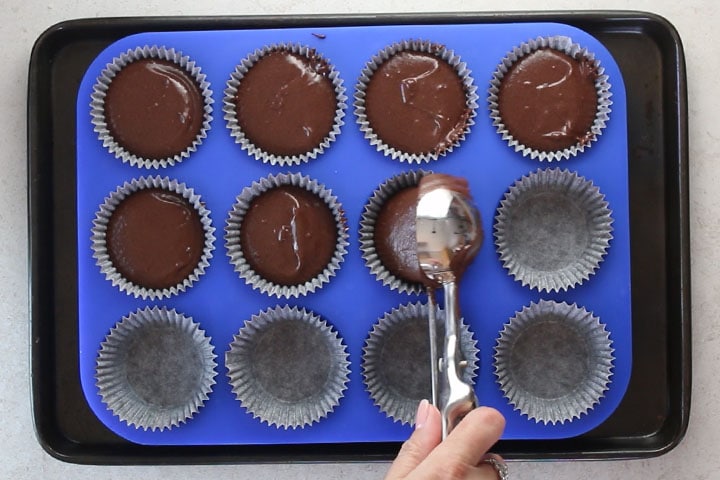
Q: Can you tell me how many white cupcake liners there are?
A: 12